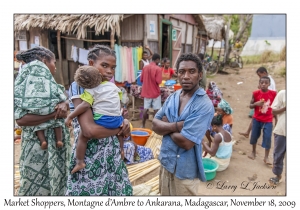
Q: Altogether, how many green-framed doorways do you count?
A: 1